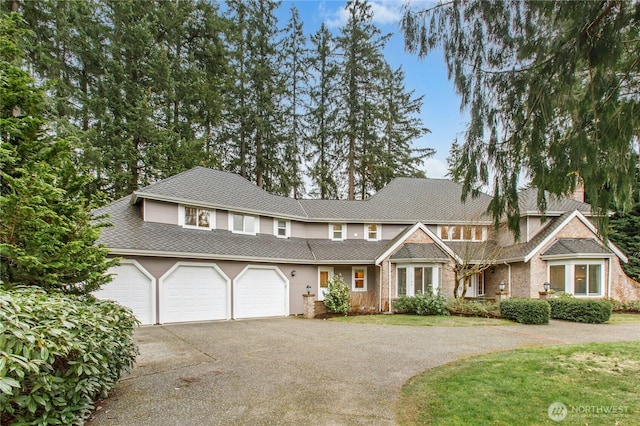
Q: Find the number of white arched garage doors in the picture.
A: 3